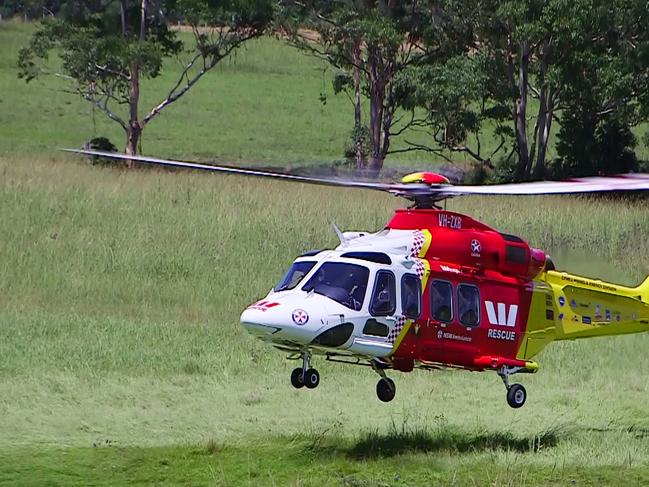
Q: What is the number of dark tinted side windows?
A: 4